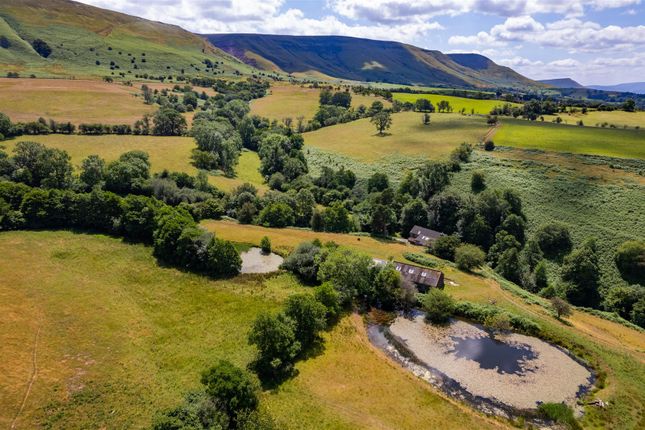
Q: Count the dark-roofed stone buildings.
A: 2